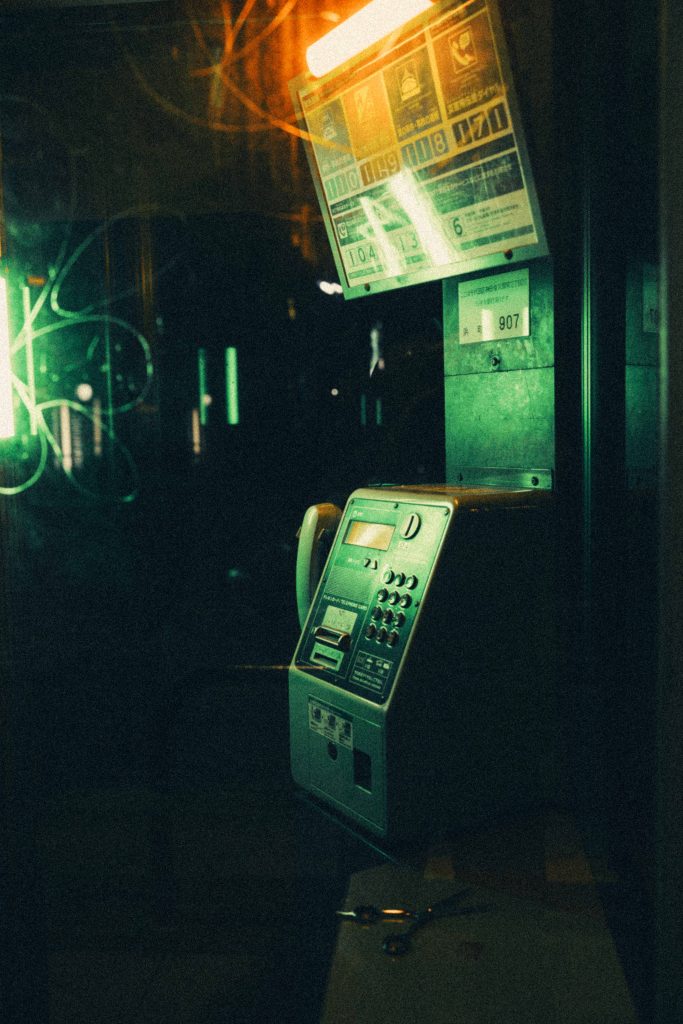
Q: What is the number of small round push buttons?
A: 12